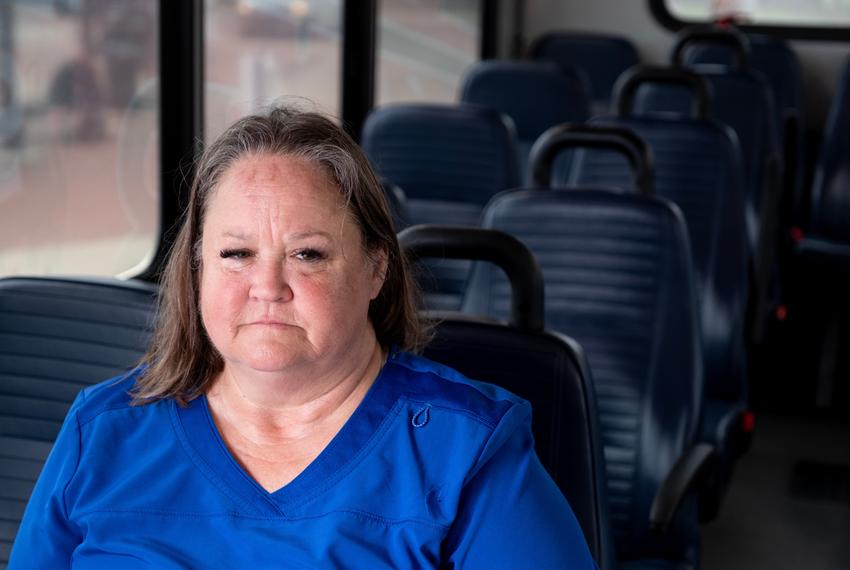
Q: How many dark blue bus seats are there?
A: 11